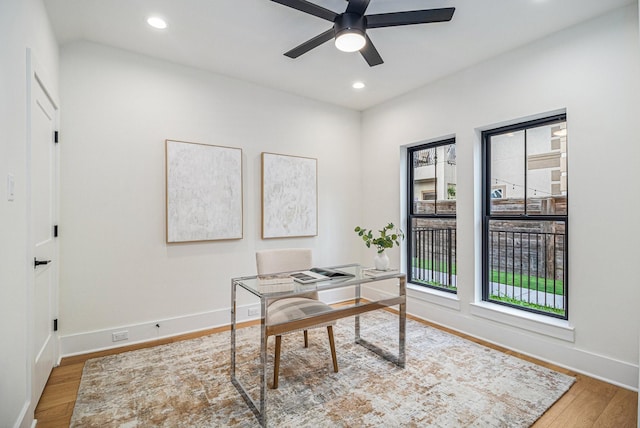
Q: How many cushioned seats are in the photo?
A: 1